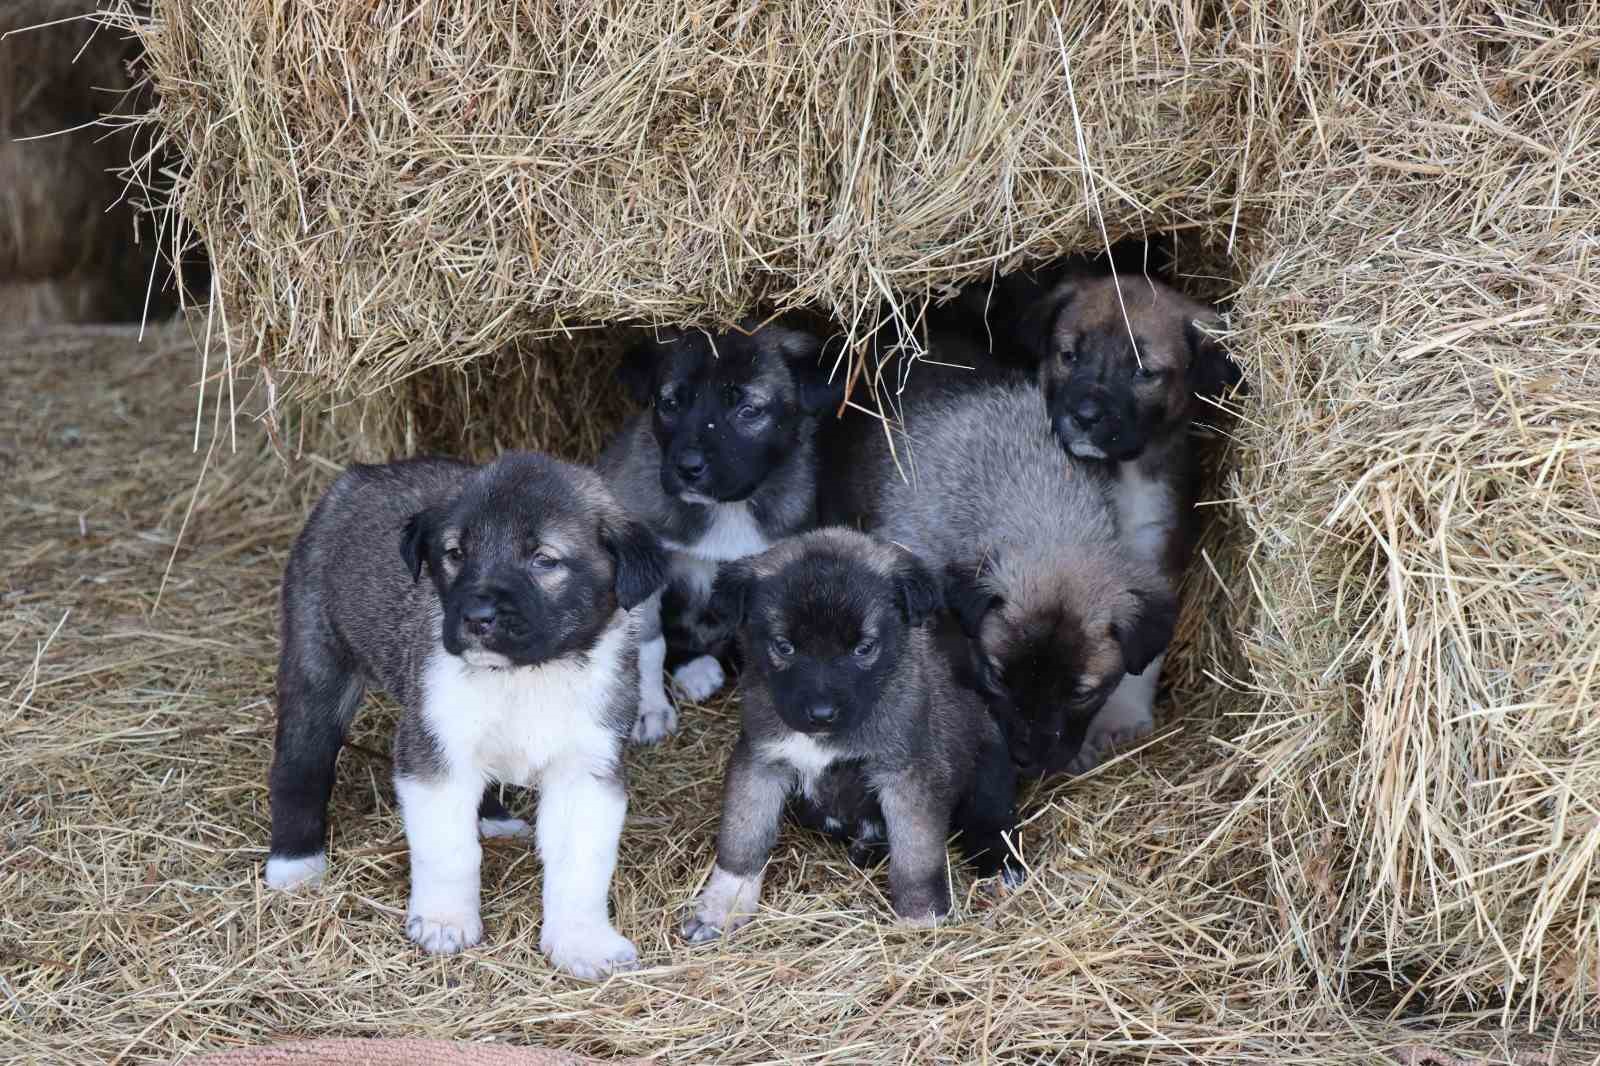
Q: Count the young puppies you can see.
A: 5